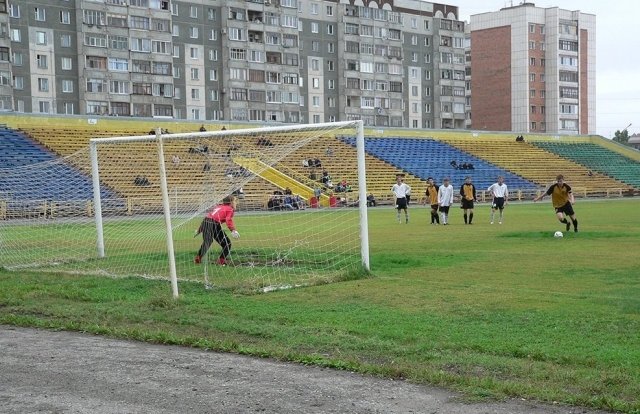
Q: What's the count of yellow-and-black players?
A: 3